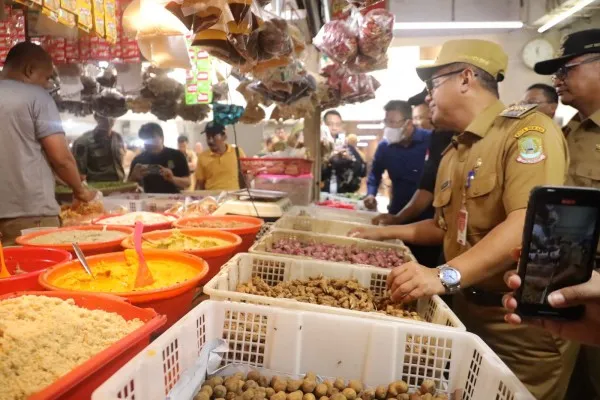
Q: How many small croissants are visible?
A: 0